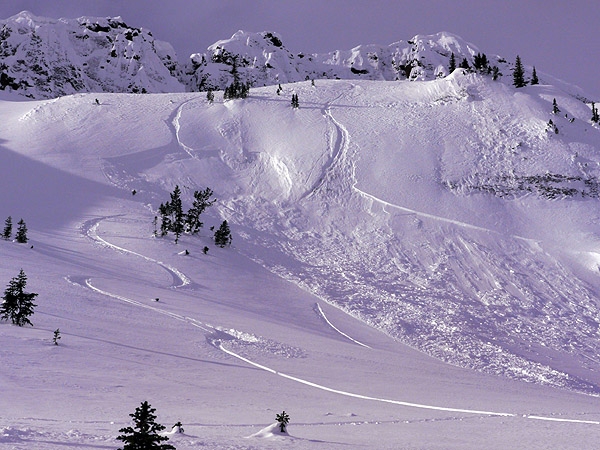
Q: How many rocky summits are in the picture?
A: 3